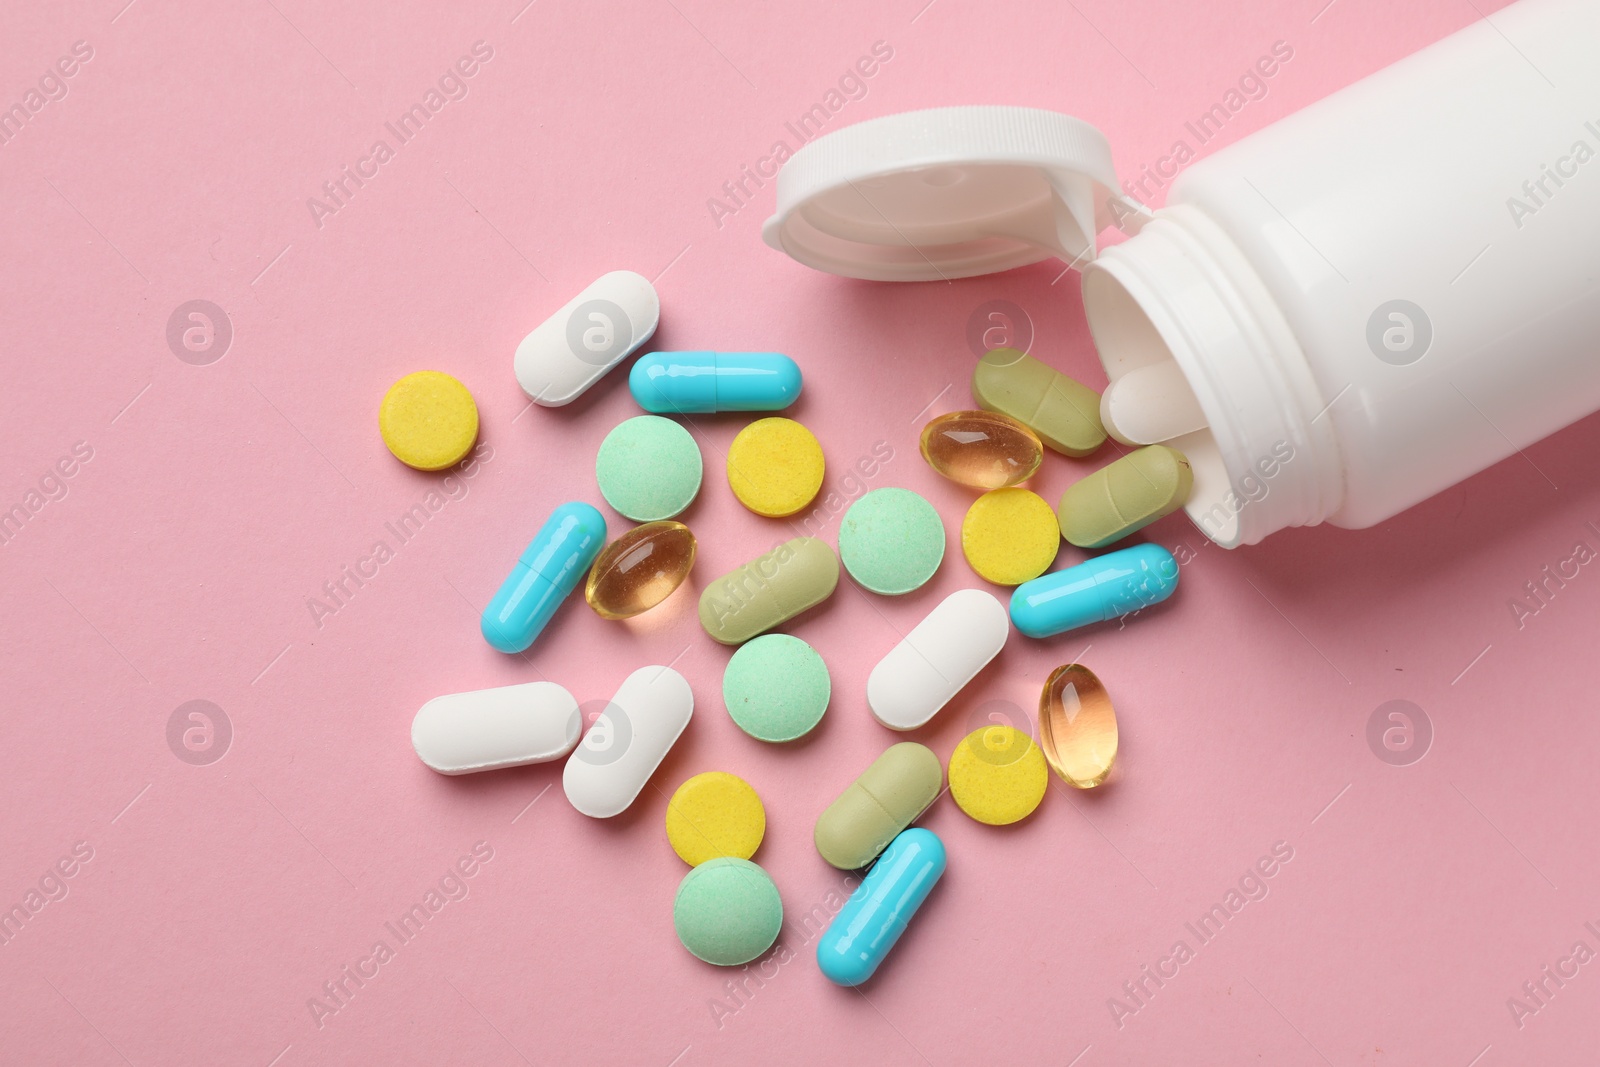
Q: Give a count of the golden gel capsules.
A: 3